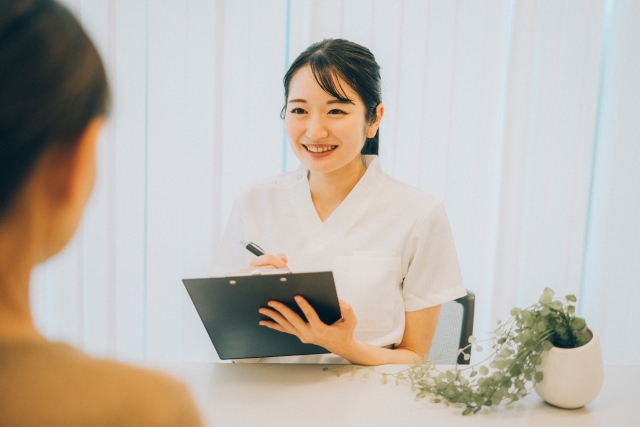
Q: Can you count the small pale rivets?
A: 2